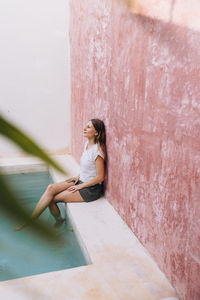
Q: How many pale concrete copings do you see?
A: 1